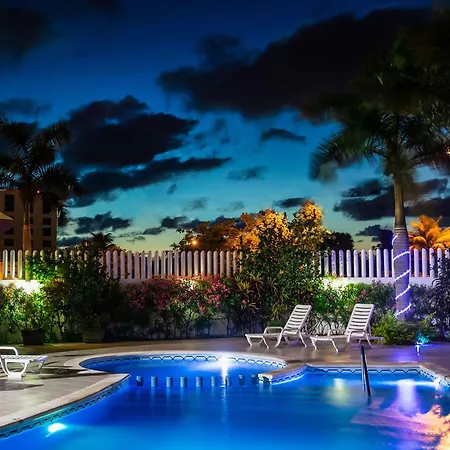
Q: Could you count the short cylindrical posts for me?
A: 9